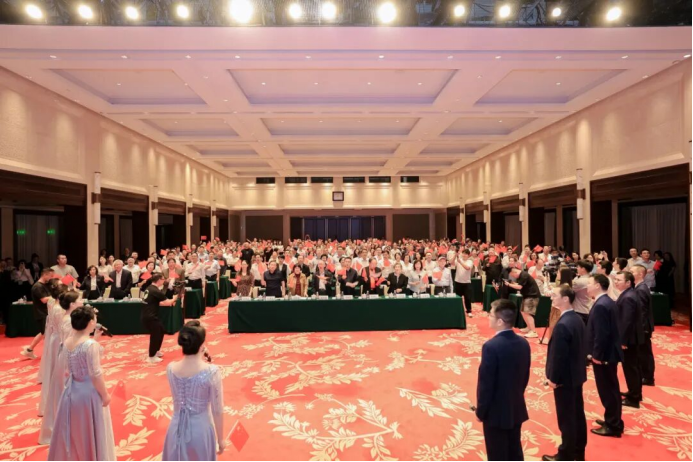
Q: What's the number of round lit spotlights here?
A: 12